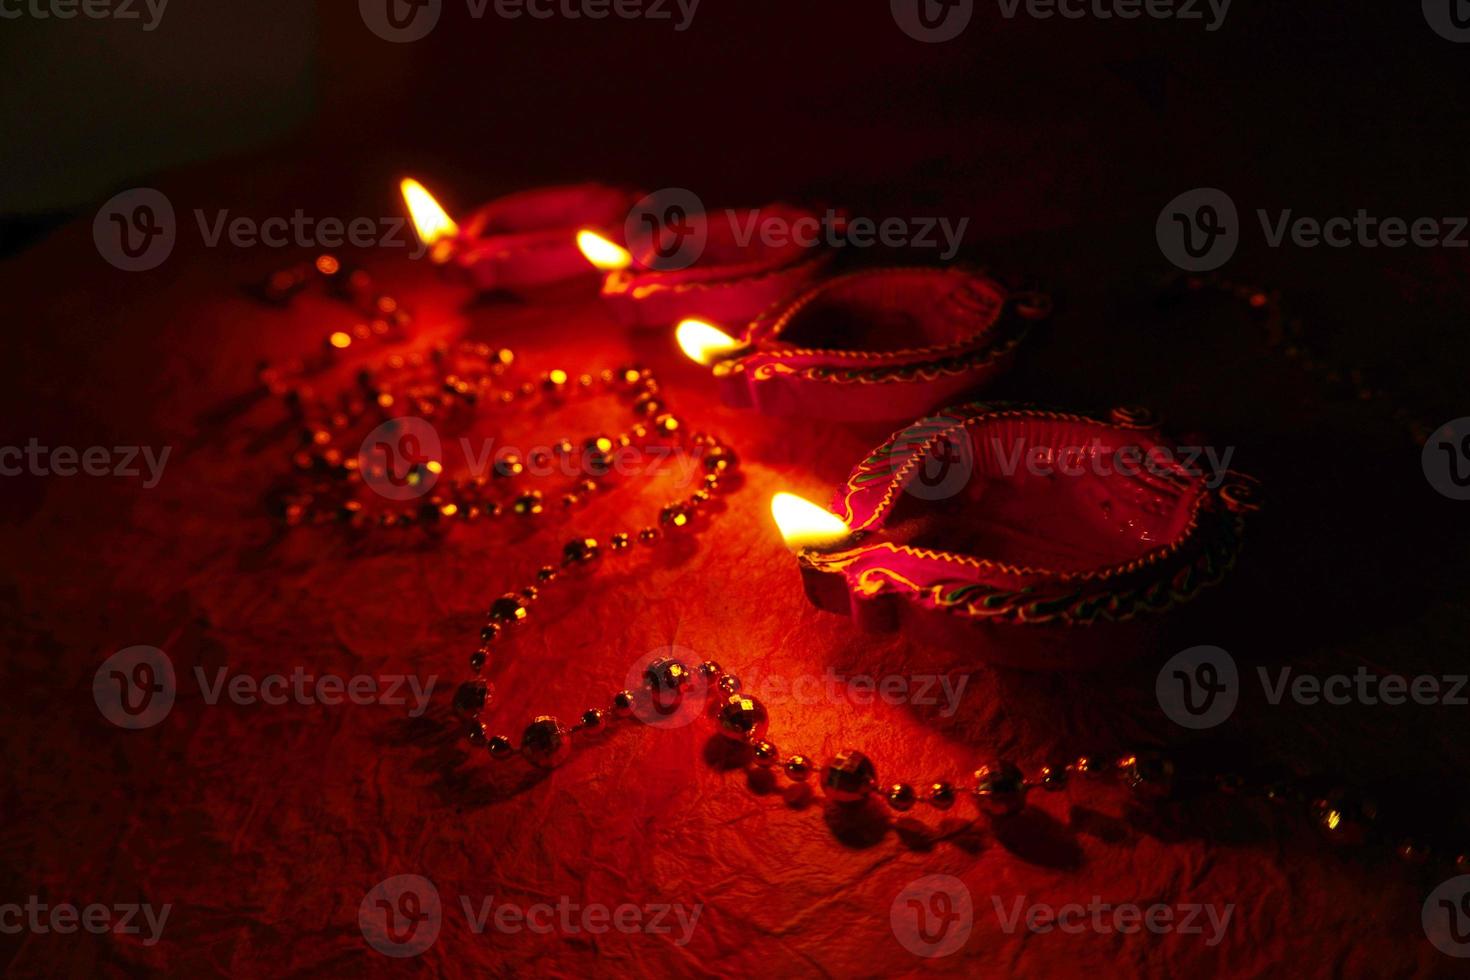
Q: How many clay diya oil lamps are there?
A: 4